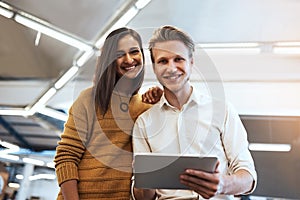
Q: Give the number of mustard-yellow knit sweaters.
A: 1